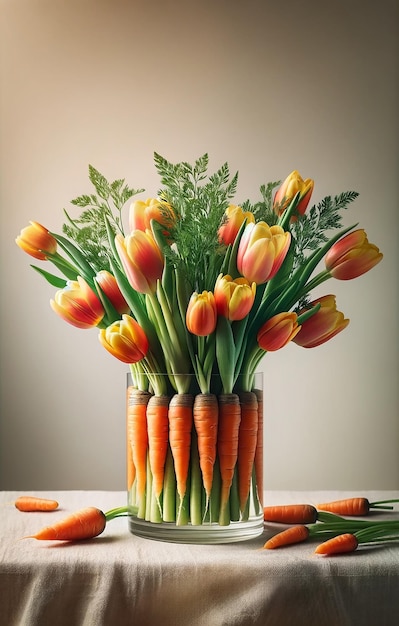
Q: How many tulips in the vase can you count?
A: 14